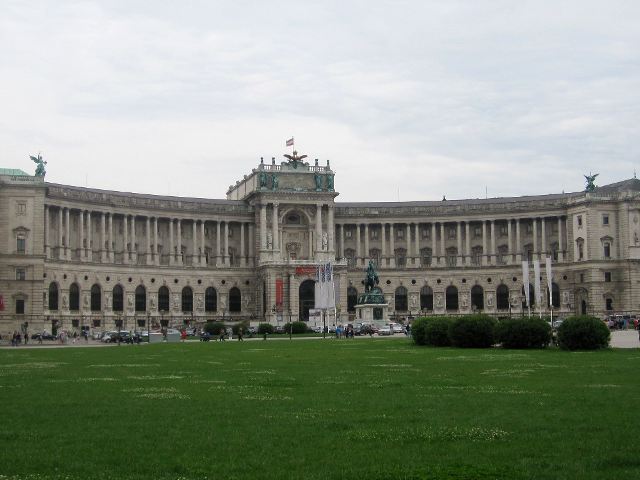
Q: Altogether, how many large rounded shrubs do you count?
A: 4